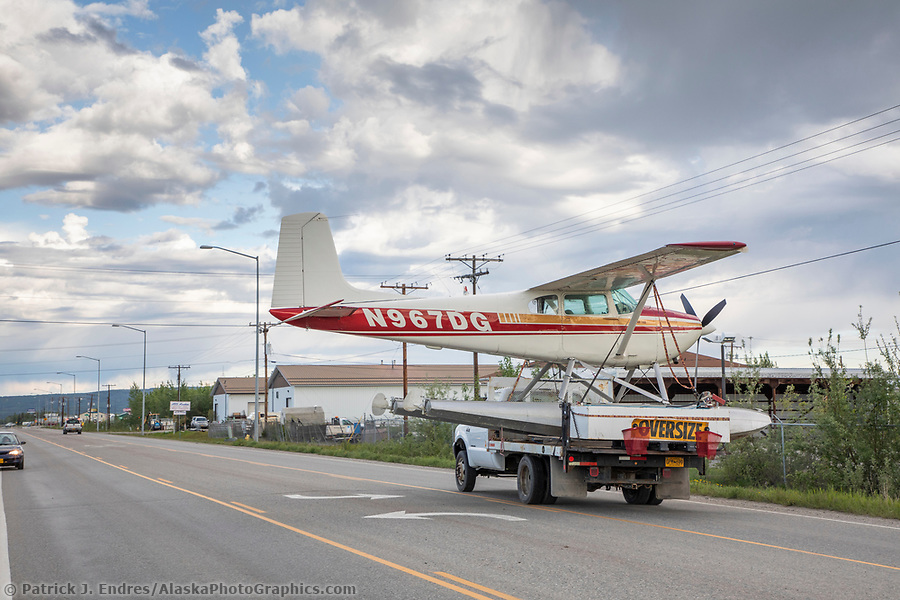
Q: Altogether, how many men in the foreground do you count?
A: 0